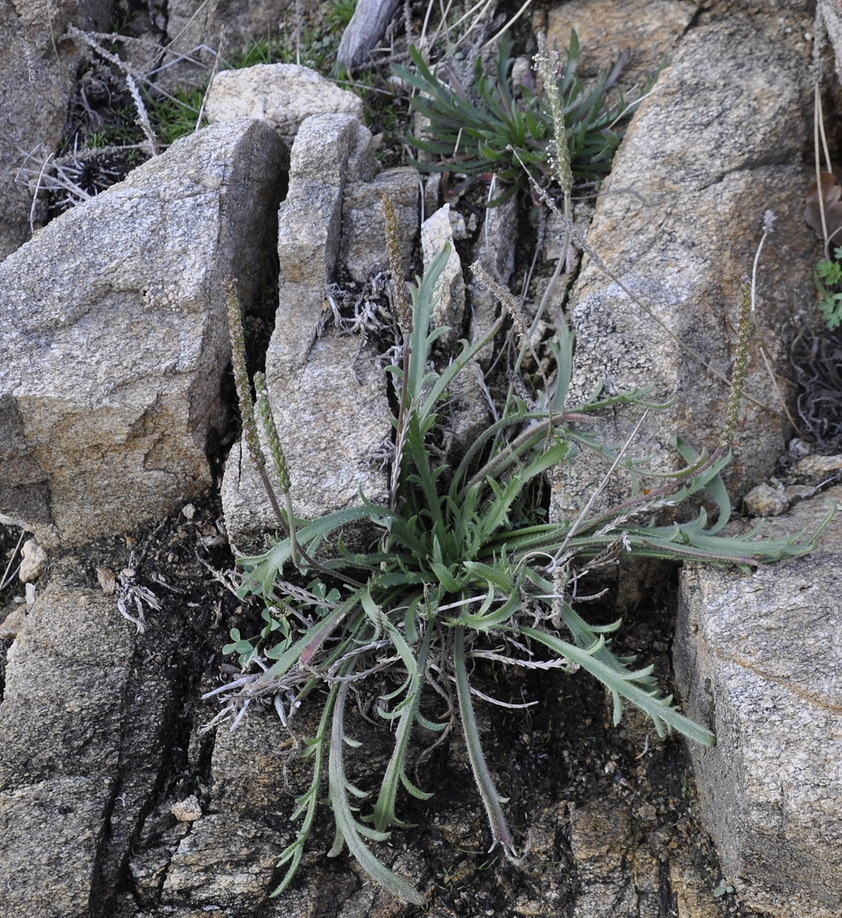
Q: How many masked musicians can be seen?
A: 0